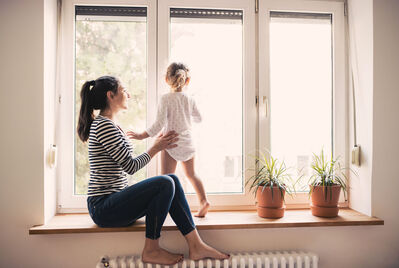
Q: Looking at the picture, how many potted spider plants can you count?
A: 2